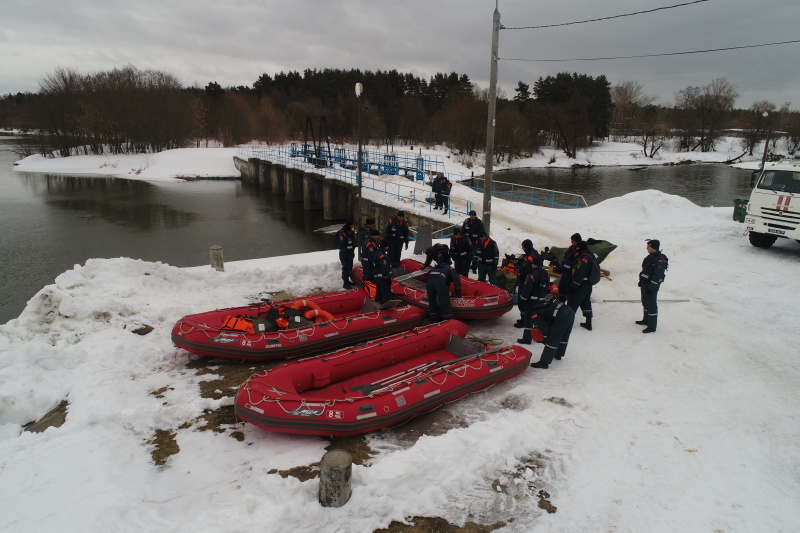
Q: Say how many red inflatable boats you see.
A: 3